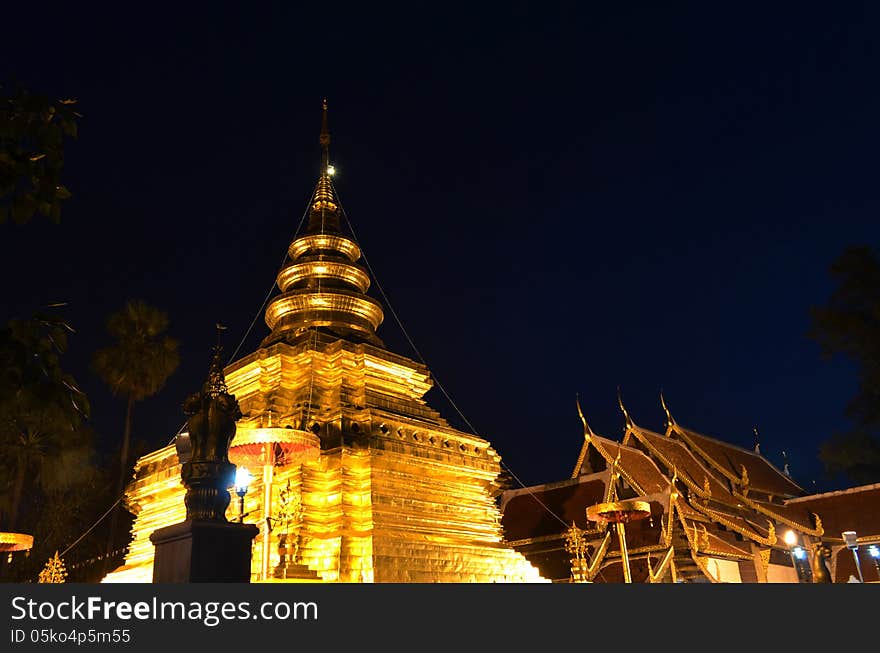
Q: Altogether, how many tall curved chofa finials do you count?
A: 3